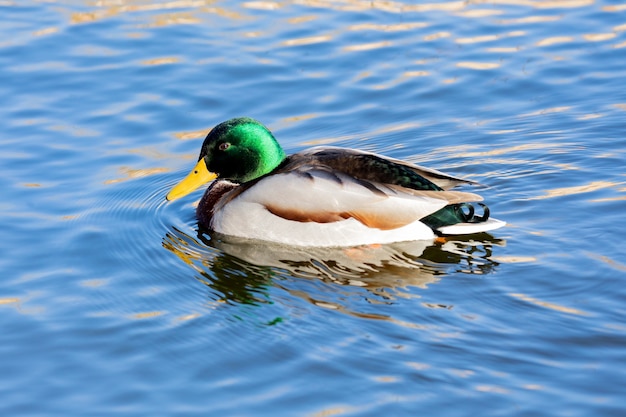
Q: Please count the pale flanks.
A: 1